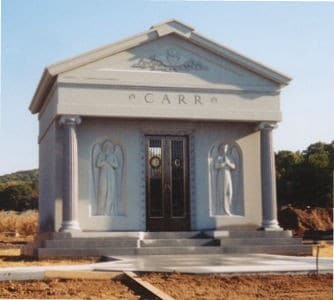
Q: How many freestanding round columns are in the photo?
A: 2